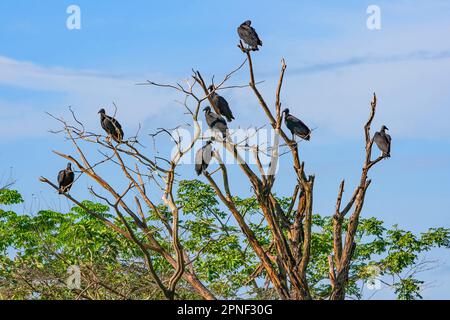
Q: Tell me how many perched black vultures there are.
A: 8